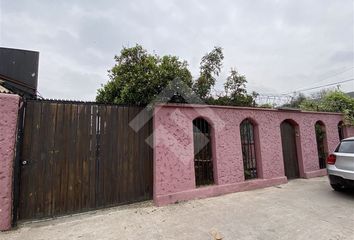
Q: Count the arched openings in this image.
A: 5